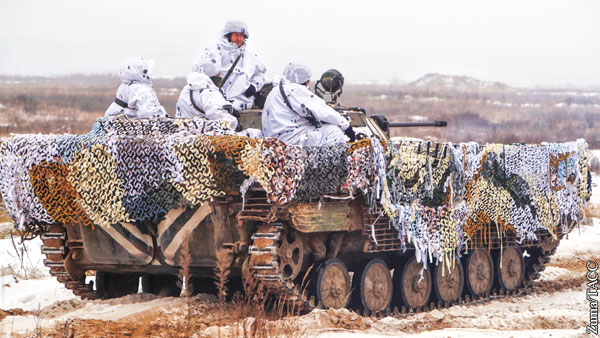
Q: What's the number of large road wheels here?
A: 6